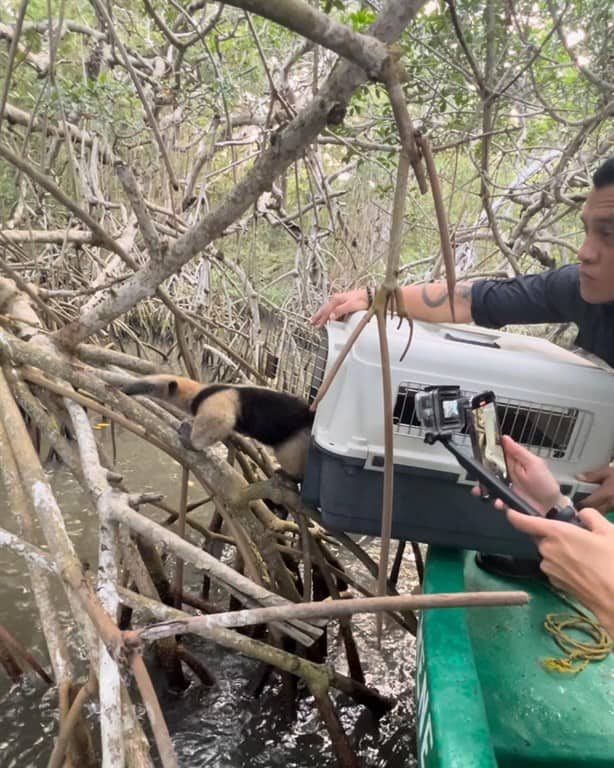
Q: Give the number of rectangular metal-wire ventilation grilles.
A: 1